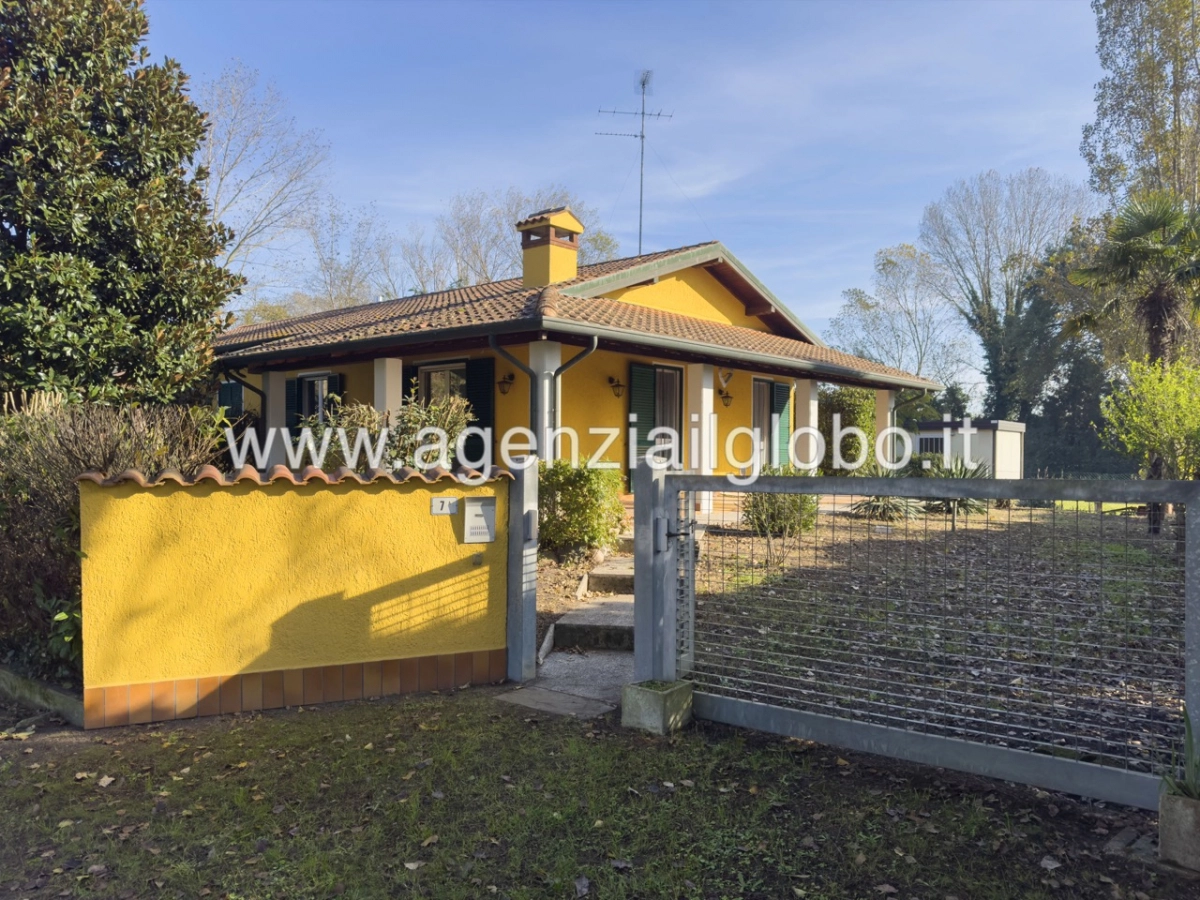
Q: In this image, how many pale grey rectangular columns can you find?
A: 6